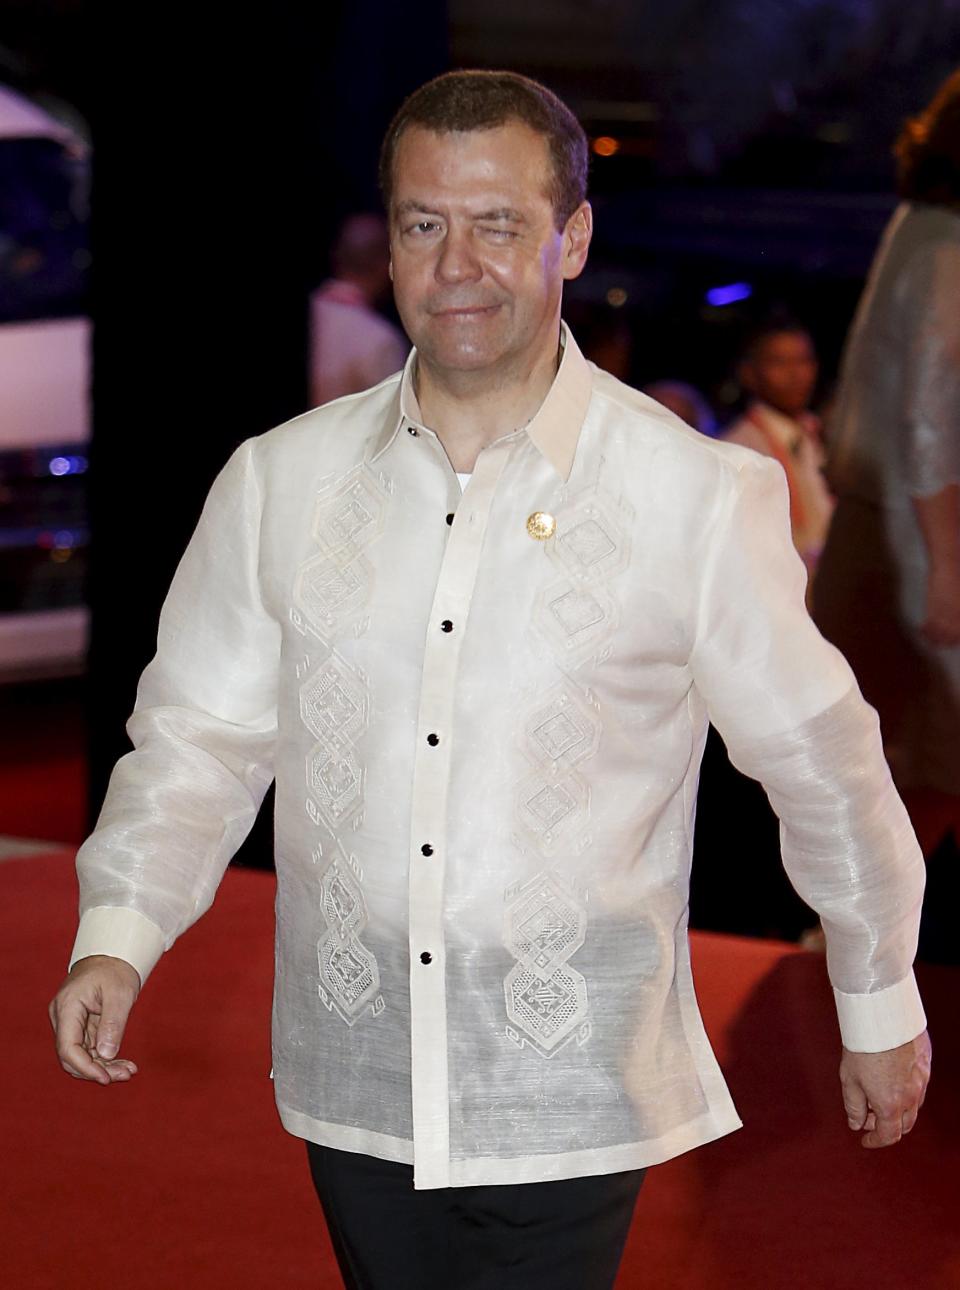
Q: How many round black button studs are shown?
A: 6